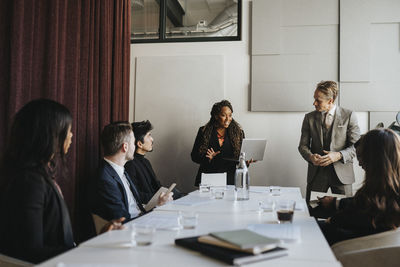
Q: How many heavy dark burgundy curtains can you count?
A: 1